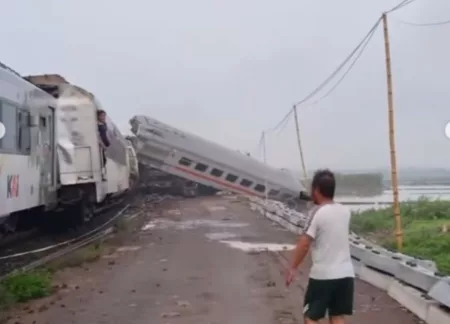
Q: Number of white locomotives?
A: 3